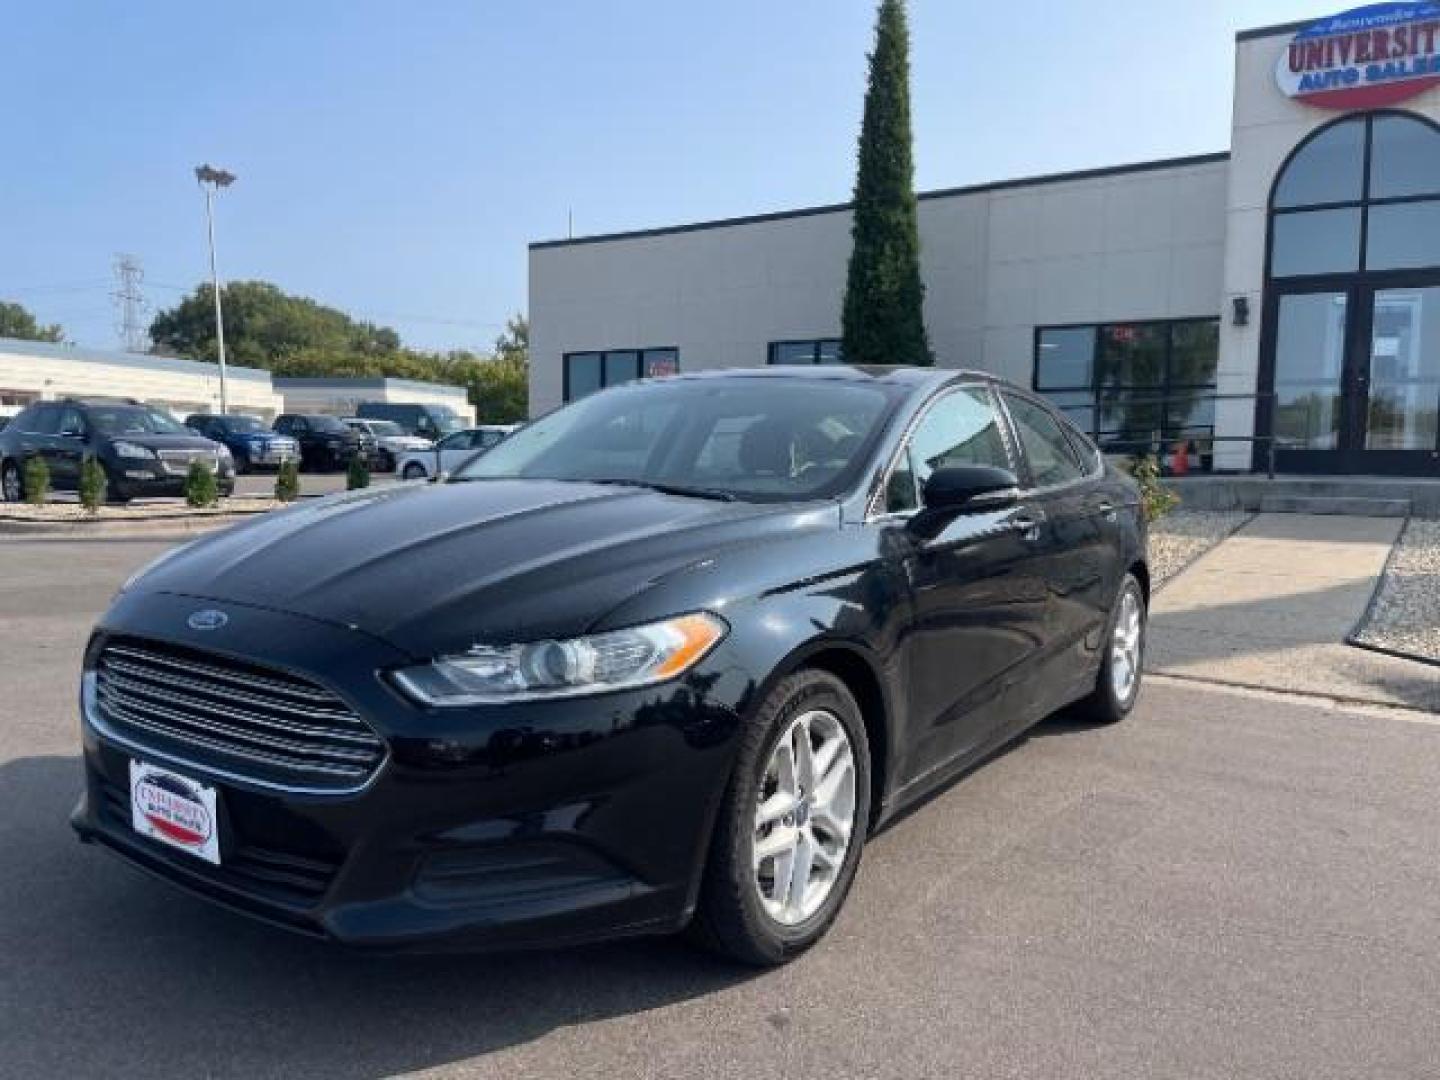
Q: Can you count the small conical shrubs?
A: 5